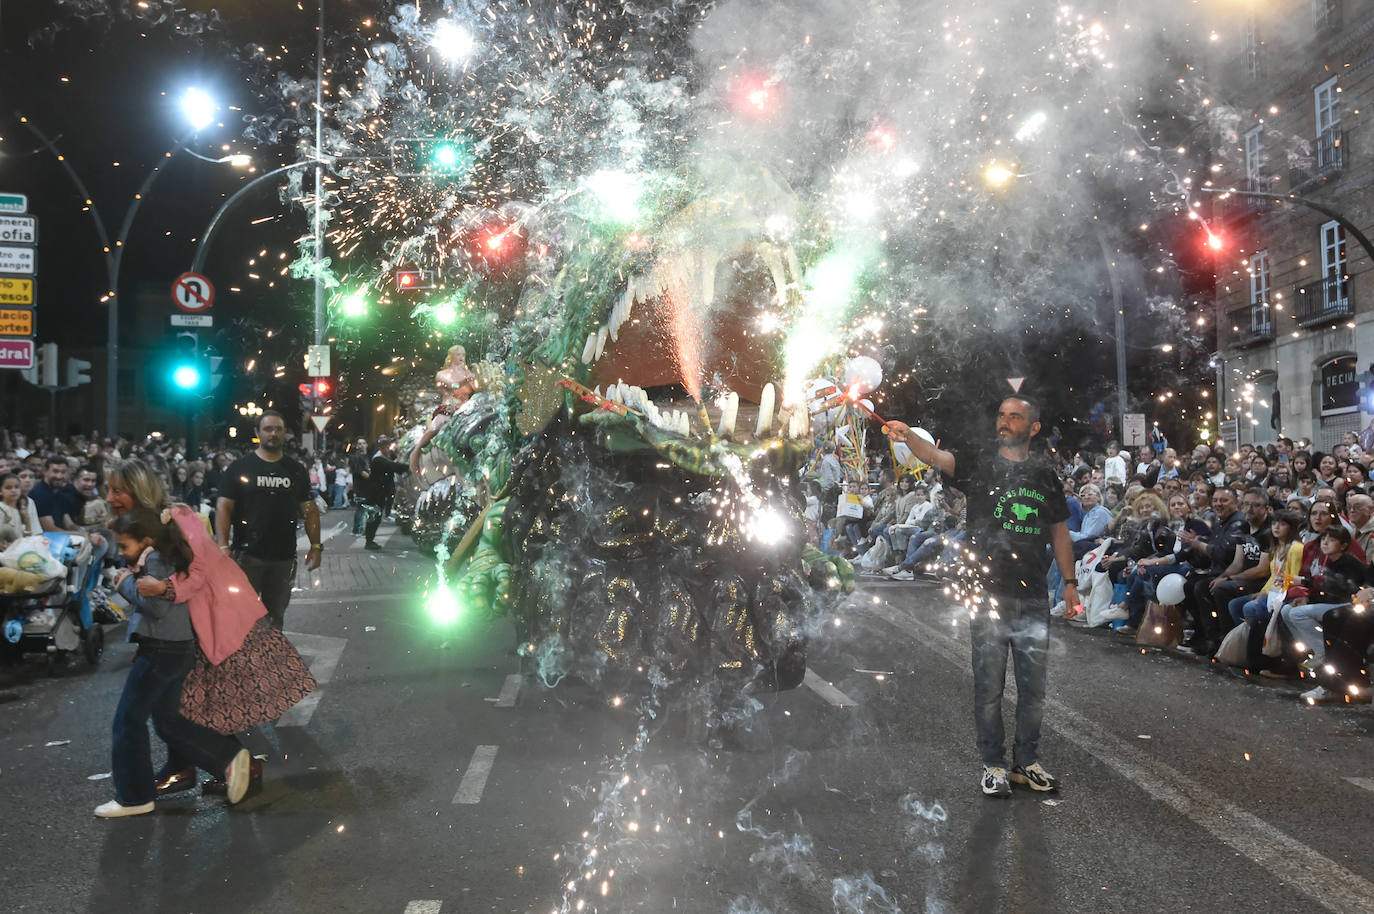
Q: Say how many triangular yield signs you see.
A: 2